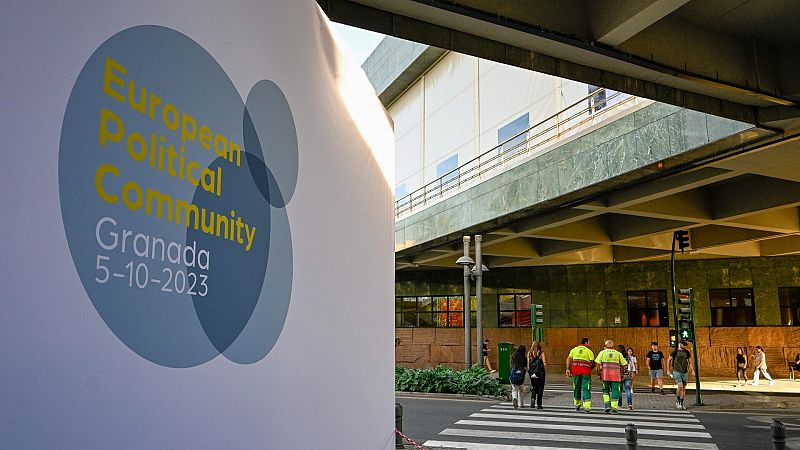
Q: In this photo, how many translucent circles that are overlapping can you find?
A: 3